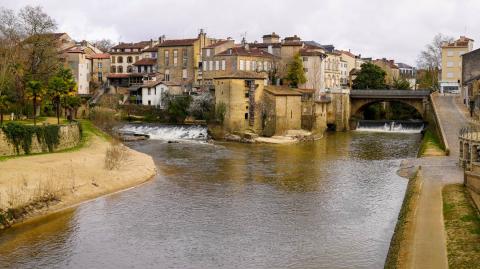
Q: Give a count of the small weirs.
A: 2